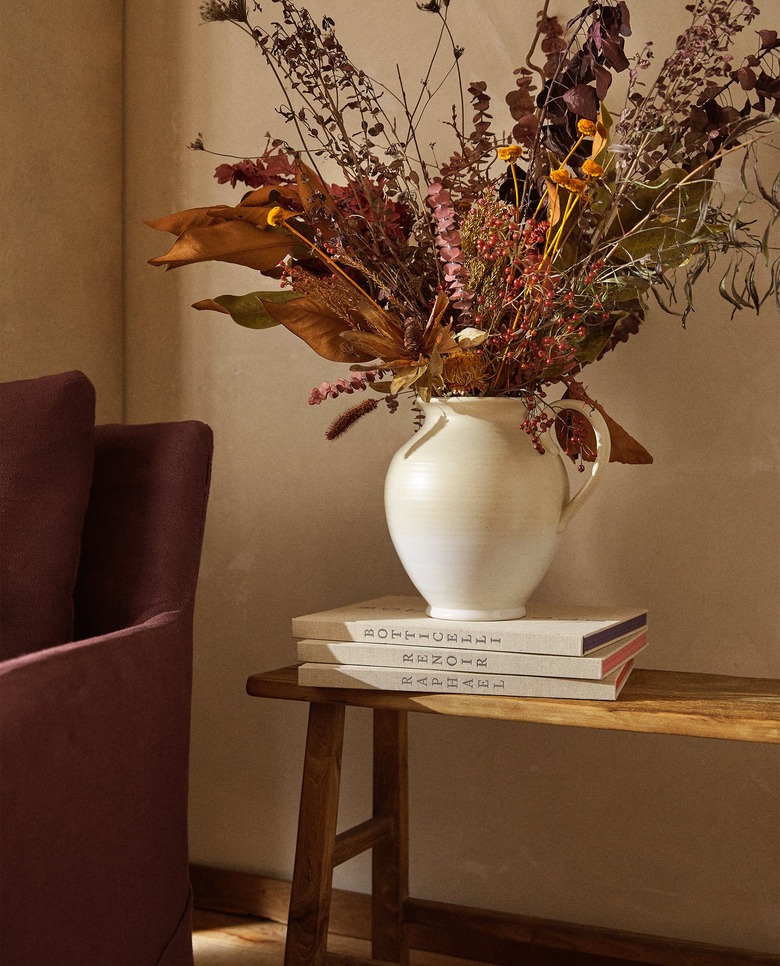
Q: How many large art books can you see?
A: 3